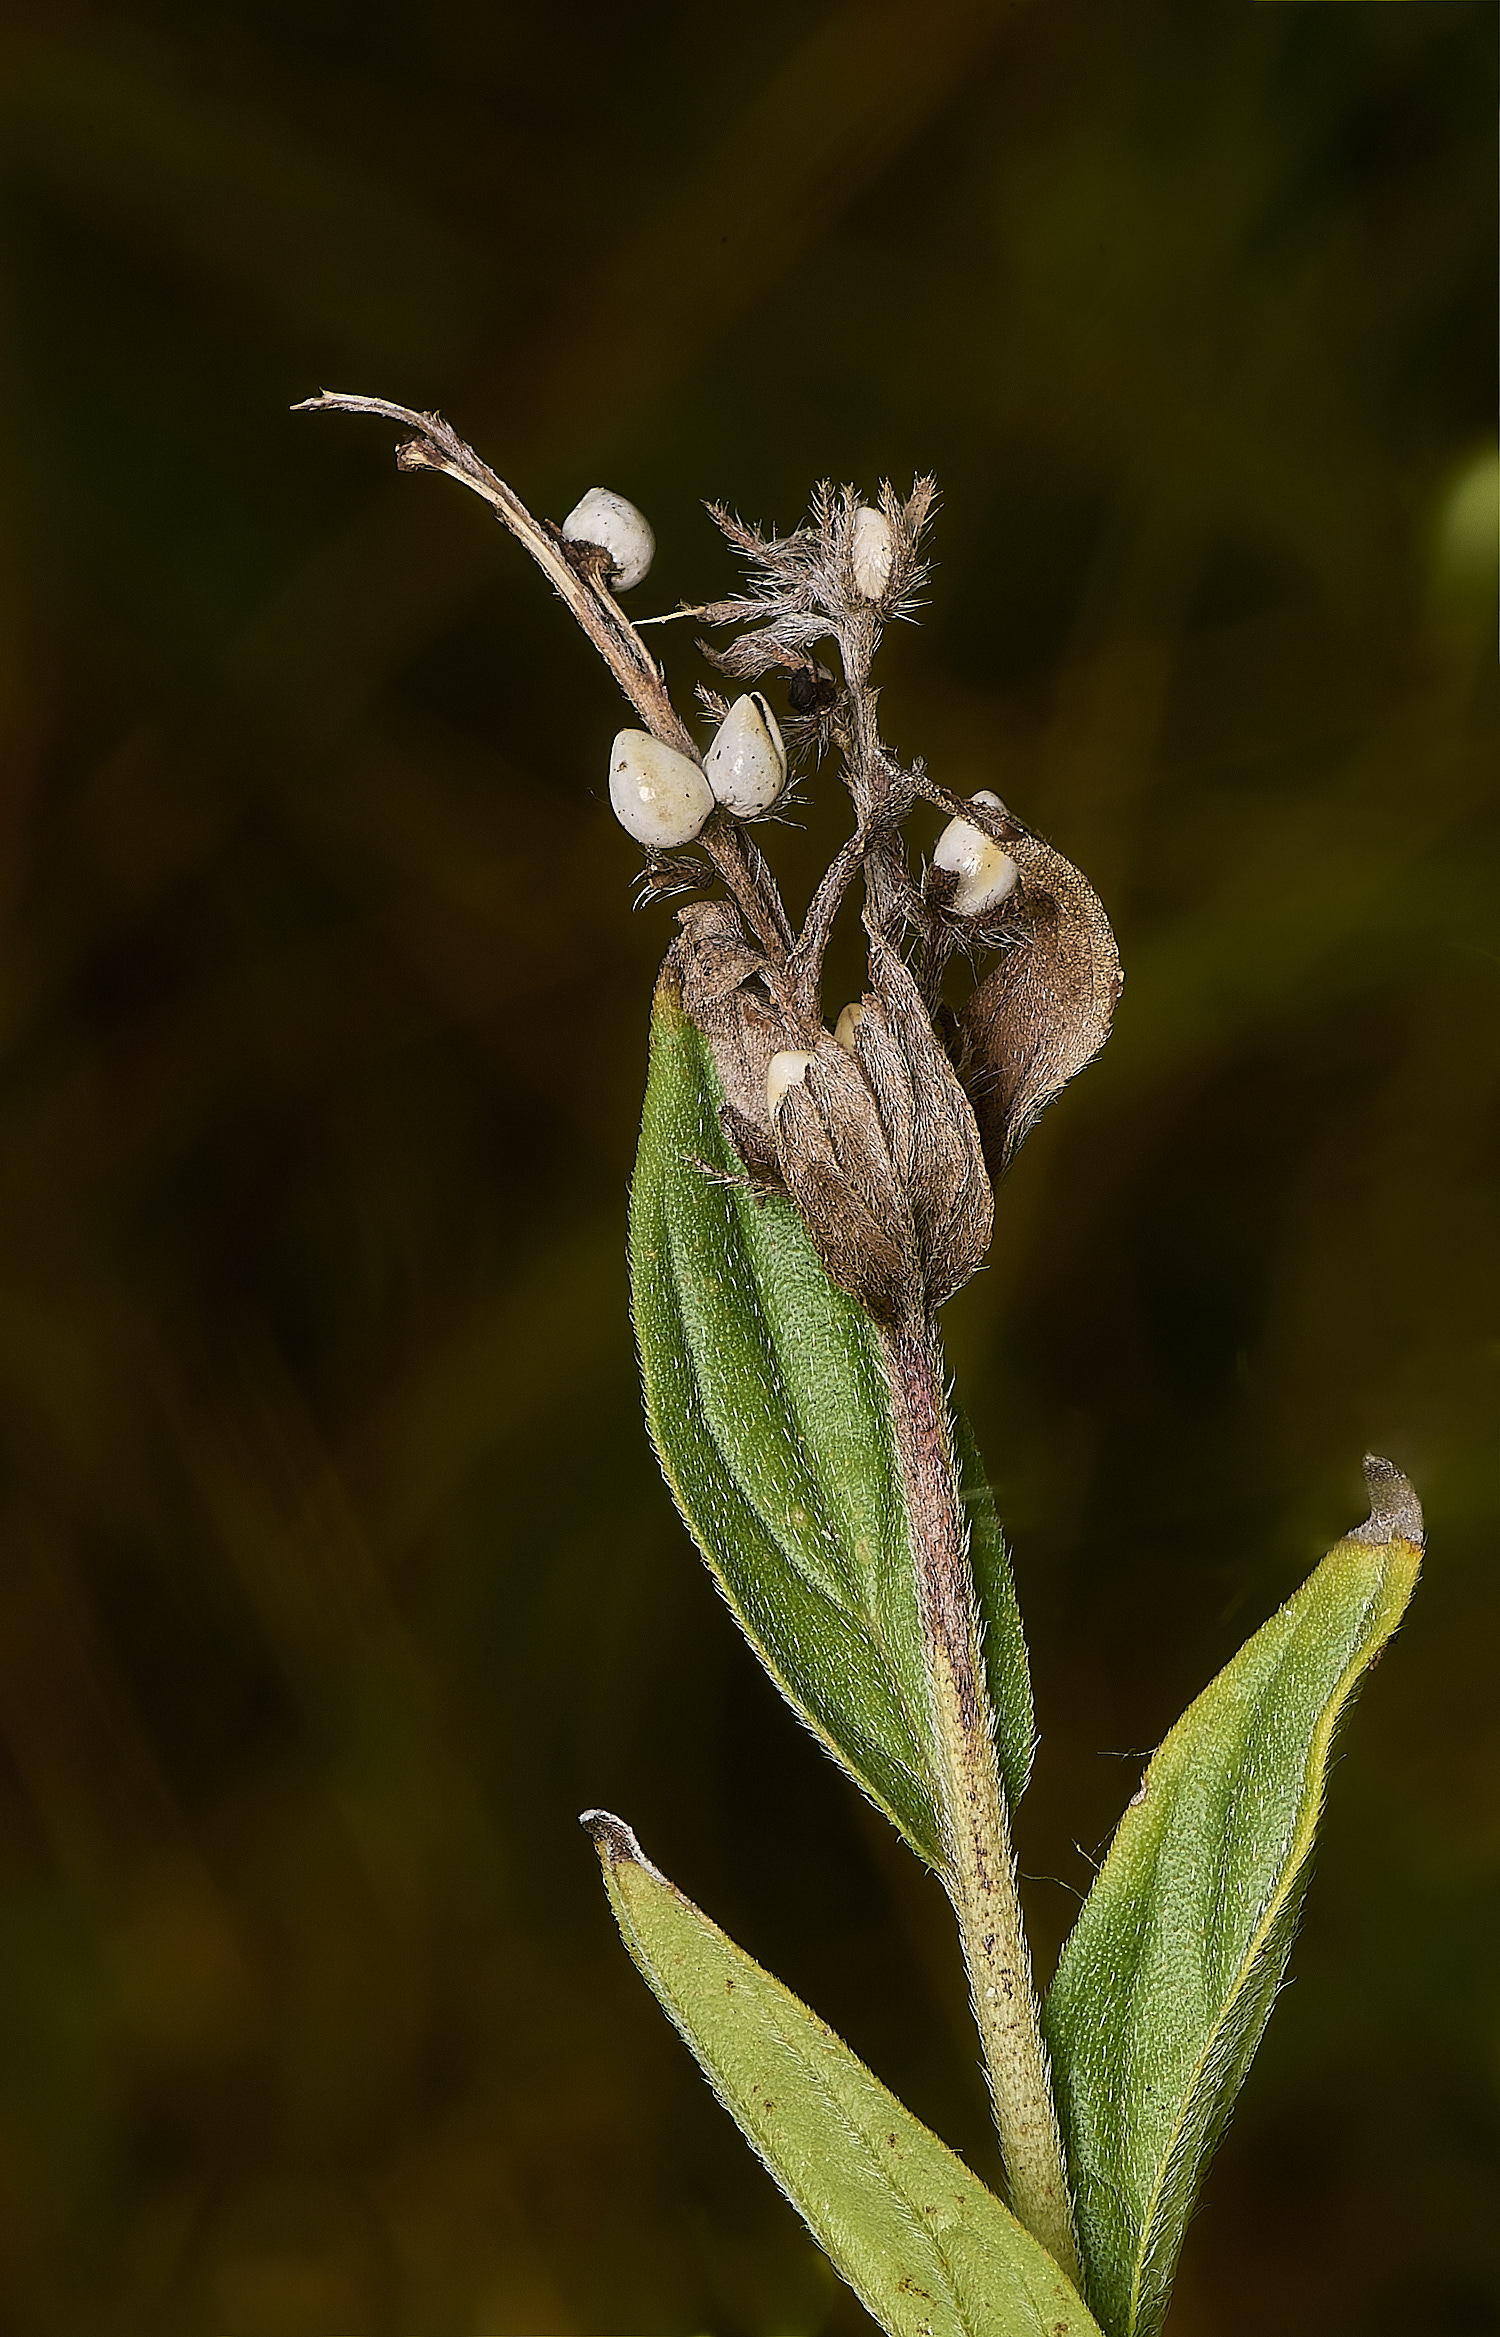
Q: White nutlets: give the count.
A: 7